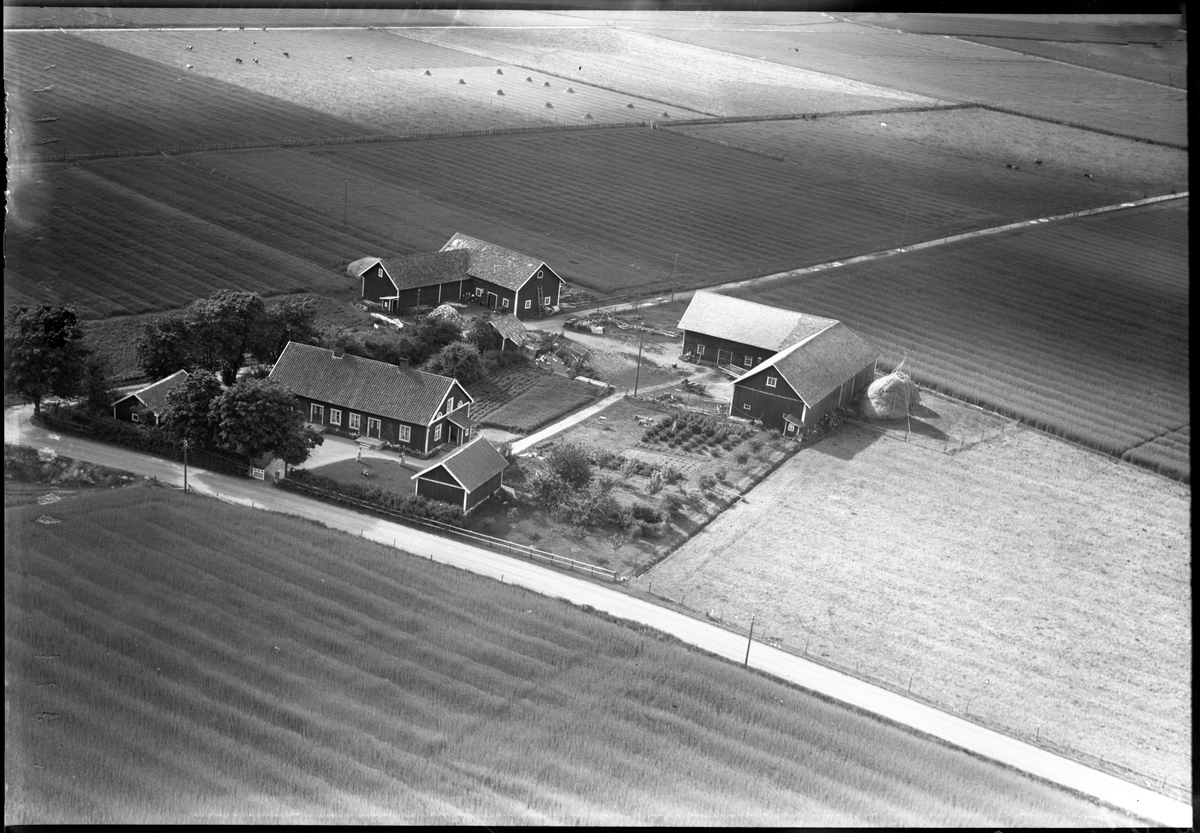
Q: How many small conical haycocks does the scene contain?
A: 11